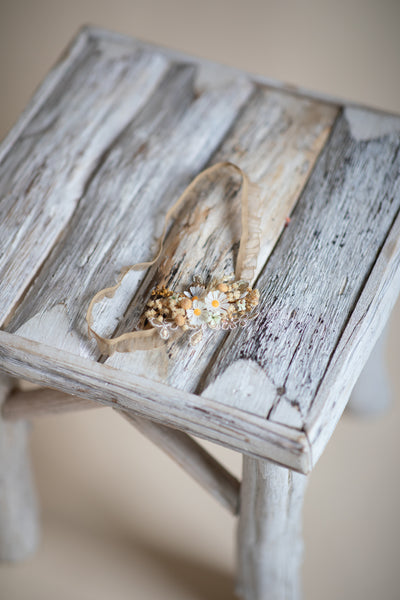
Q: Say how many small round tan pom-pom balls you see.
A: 3